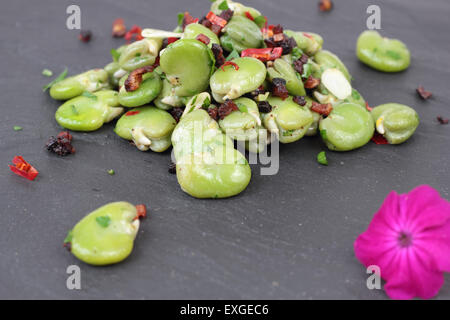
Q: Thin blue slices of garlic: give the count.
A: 0